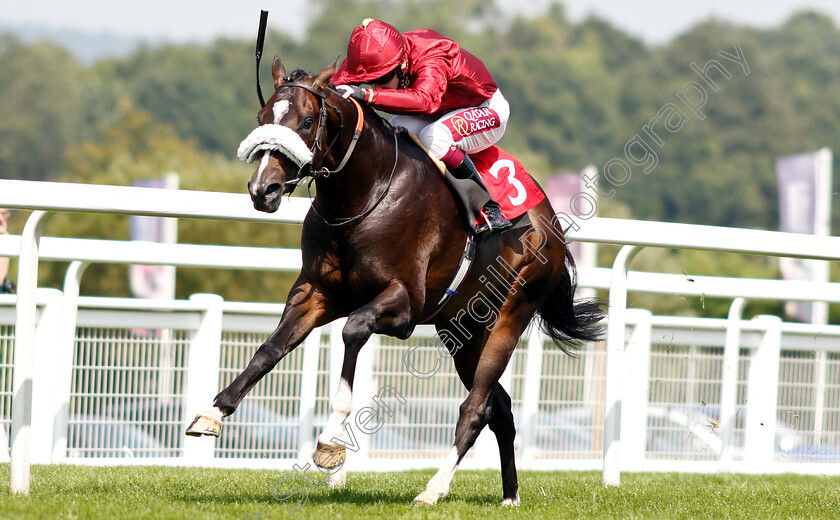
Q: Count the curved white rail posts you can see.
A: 4